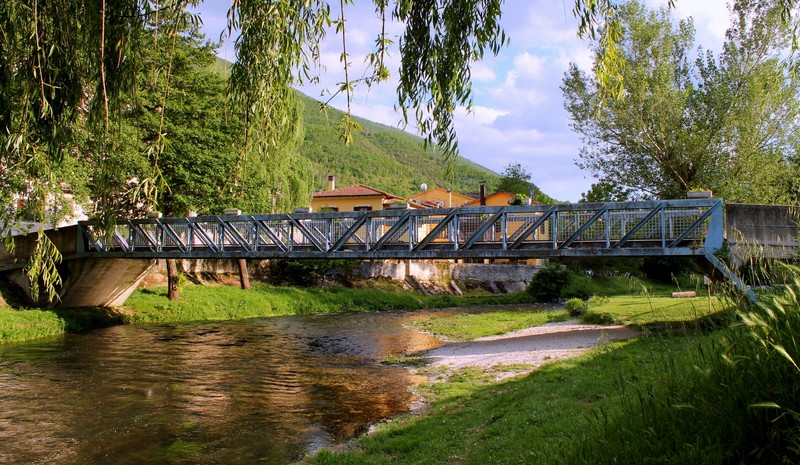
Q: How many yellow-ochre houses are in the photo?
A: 3